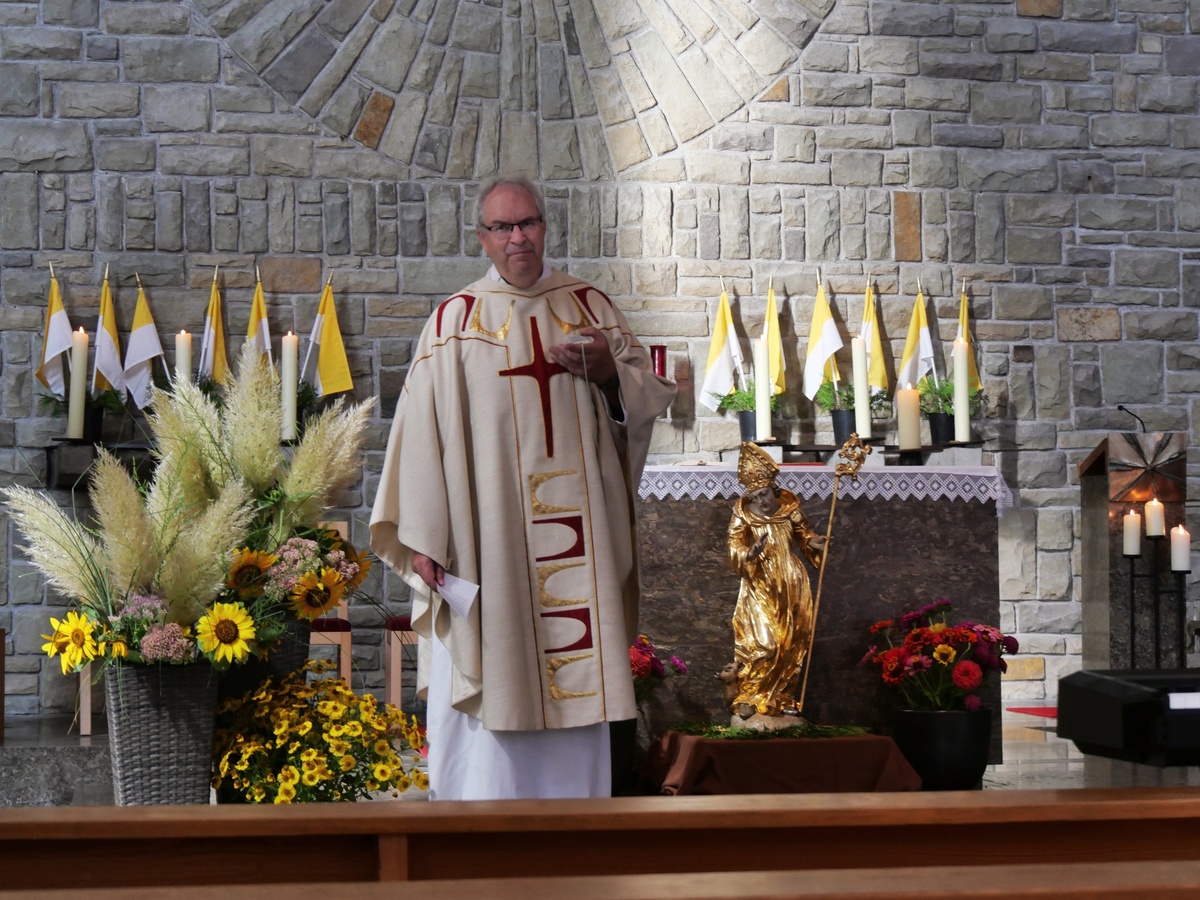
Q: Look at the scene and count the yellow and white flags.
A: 12